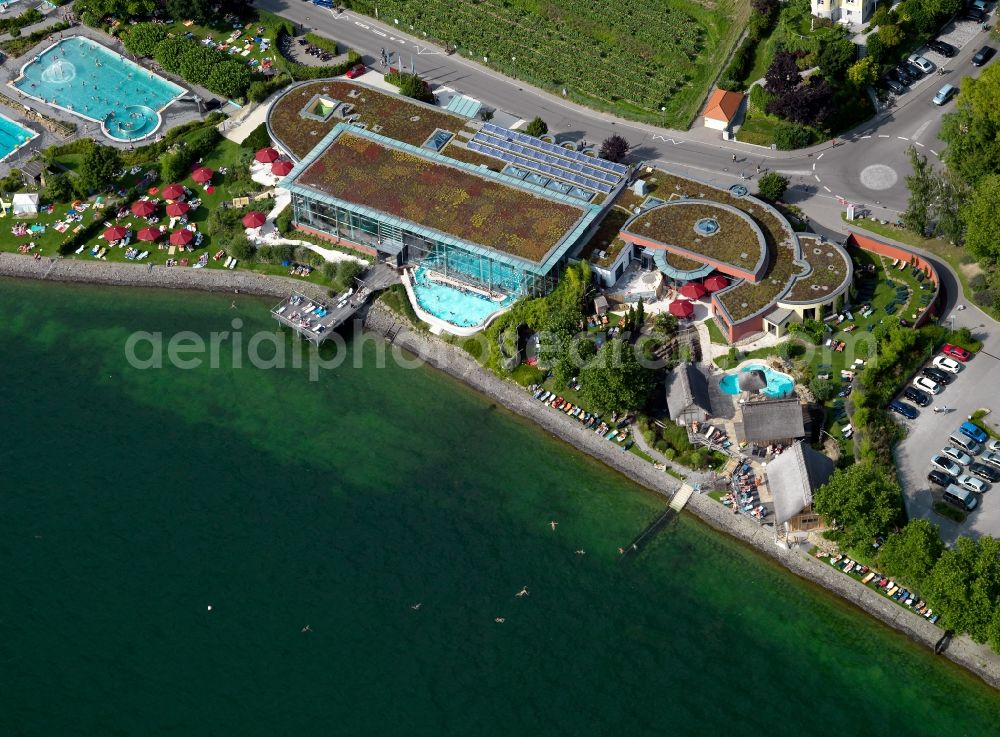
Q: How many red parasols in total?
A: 13